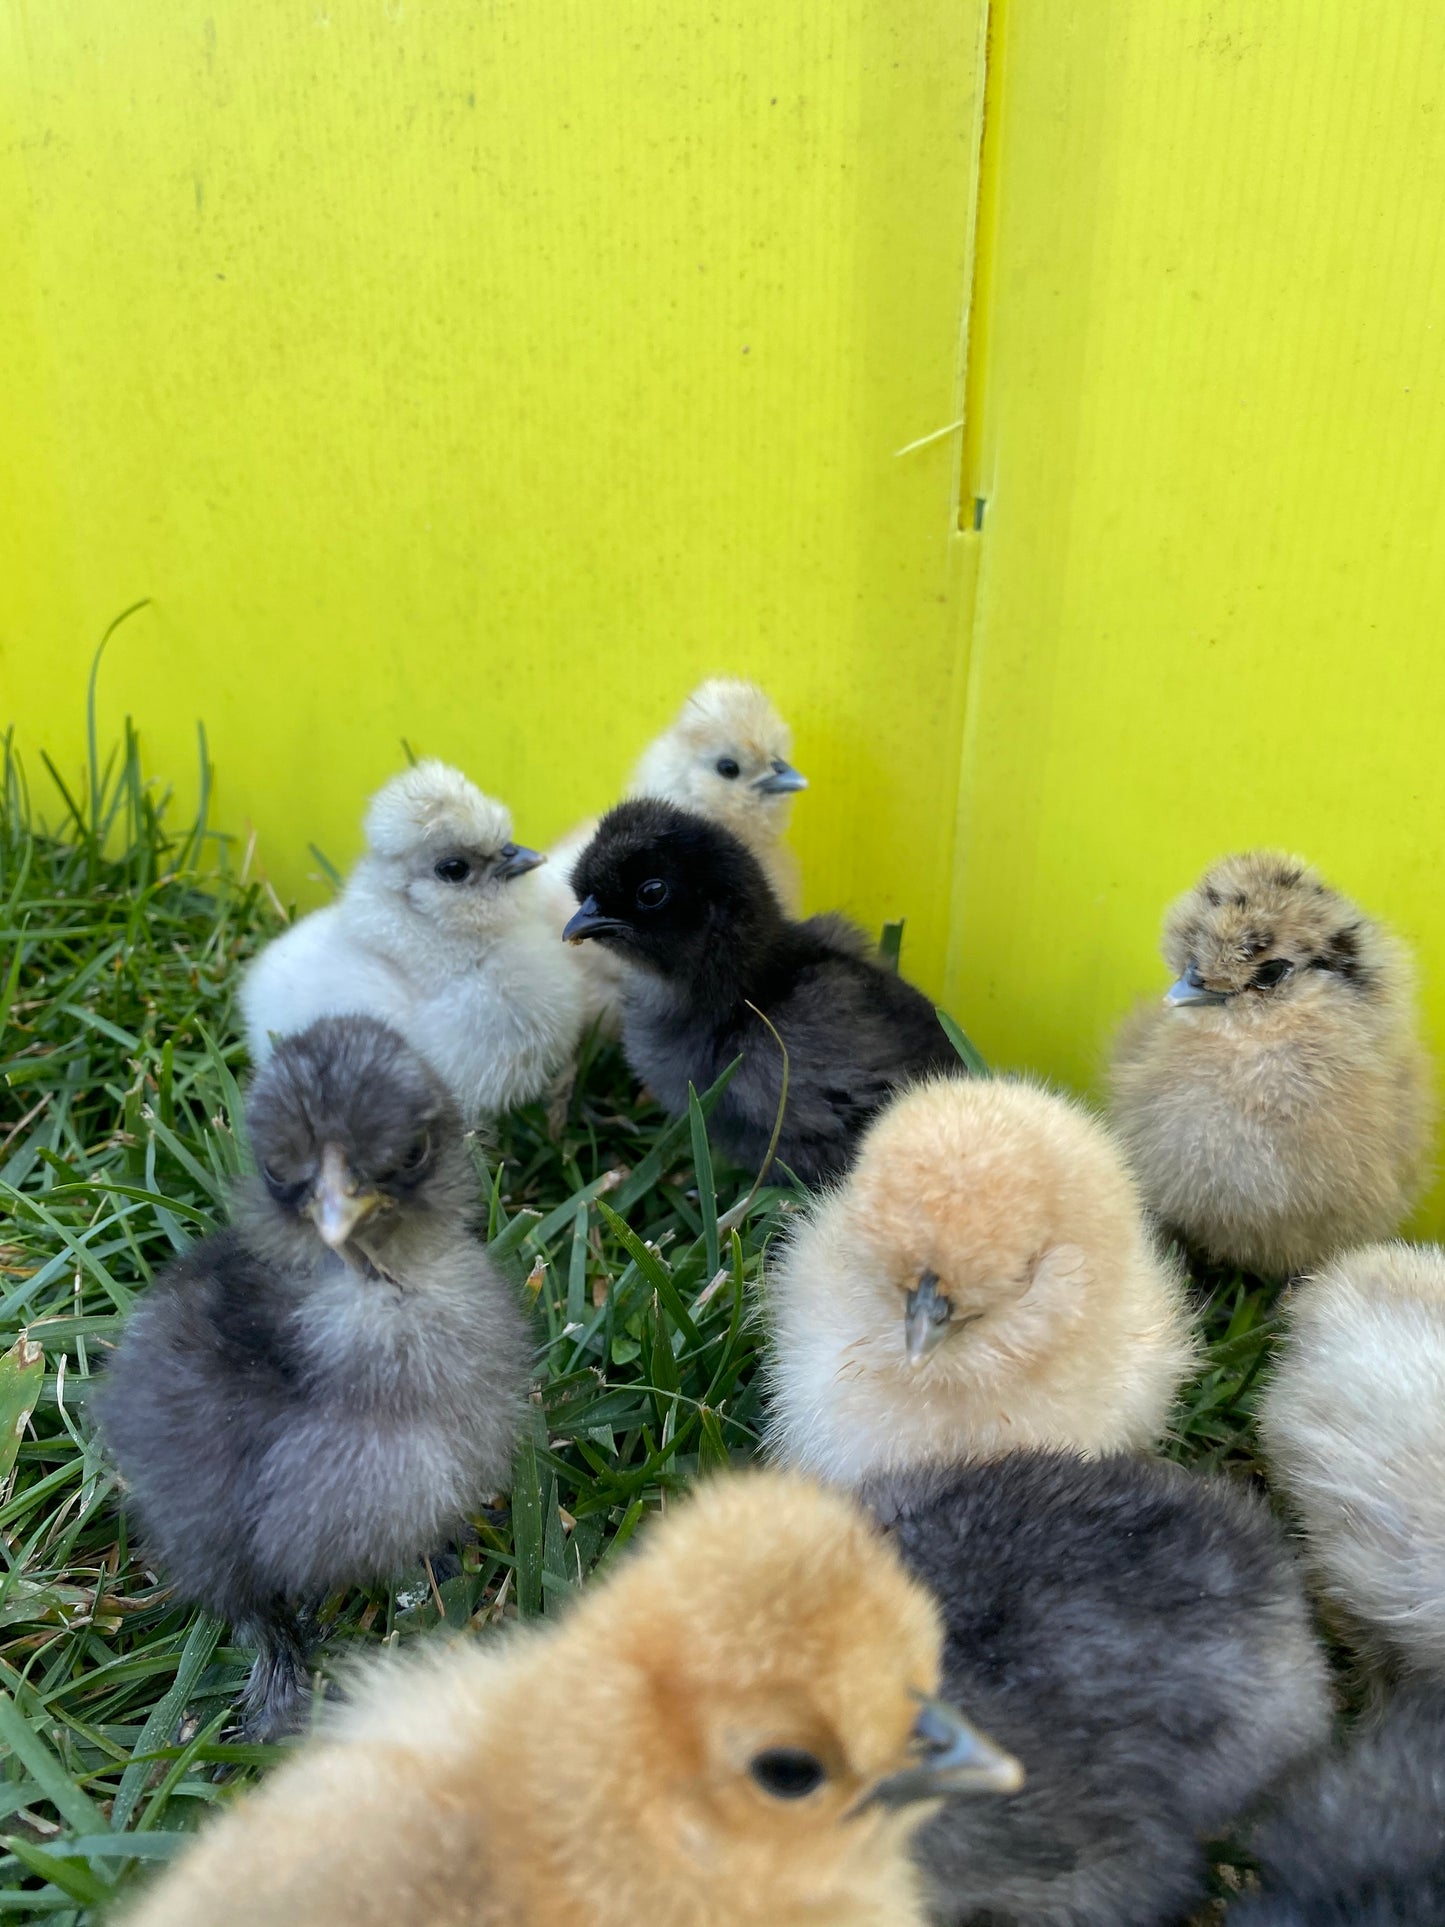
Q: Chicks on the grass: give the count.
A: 10